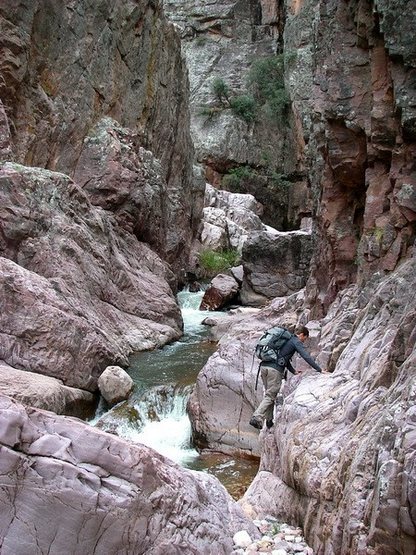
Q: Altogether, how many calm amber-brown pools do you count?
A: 1